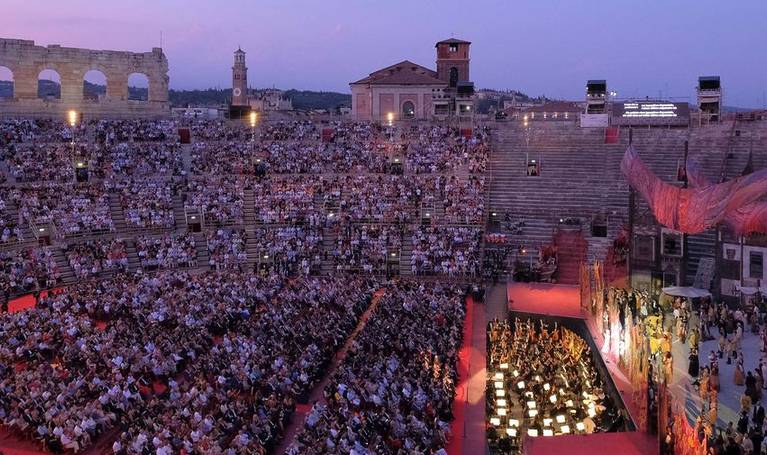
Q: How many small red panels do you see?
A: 4